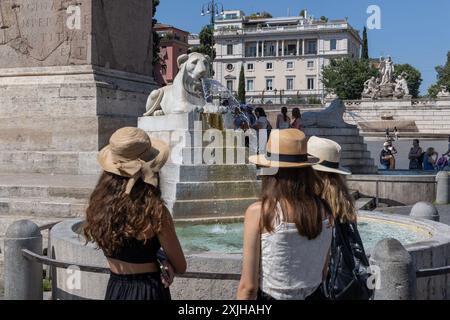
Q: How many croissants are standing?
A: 0